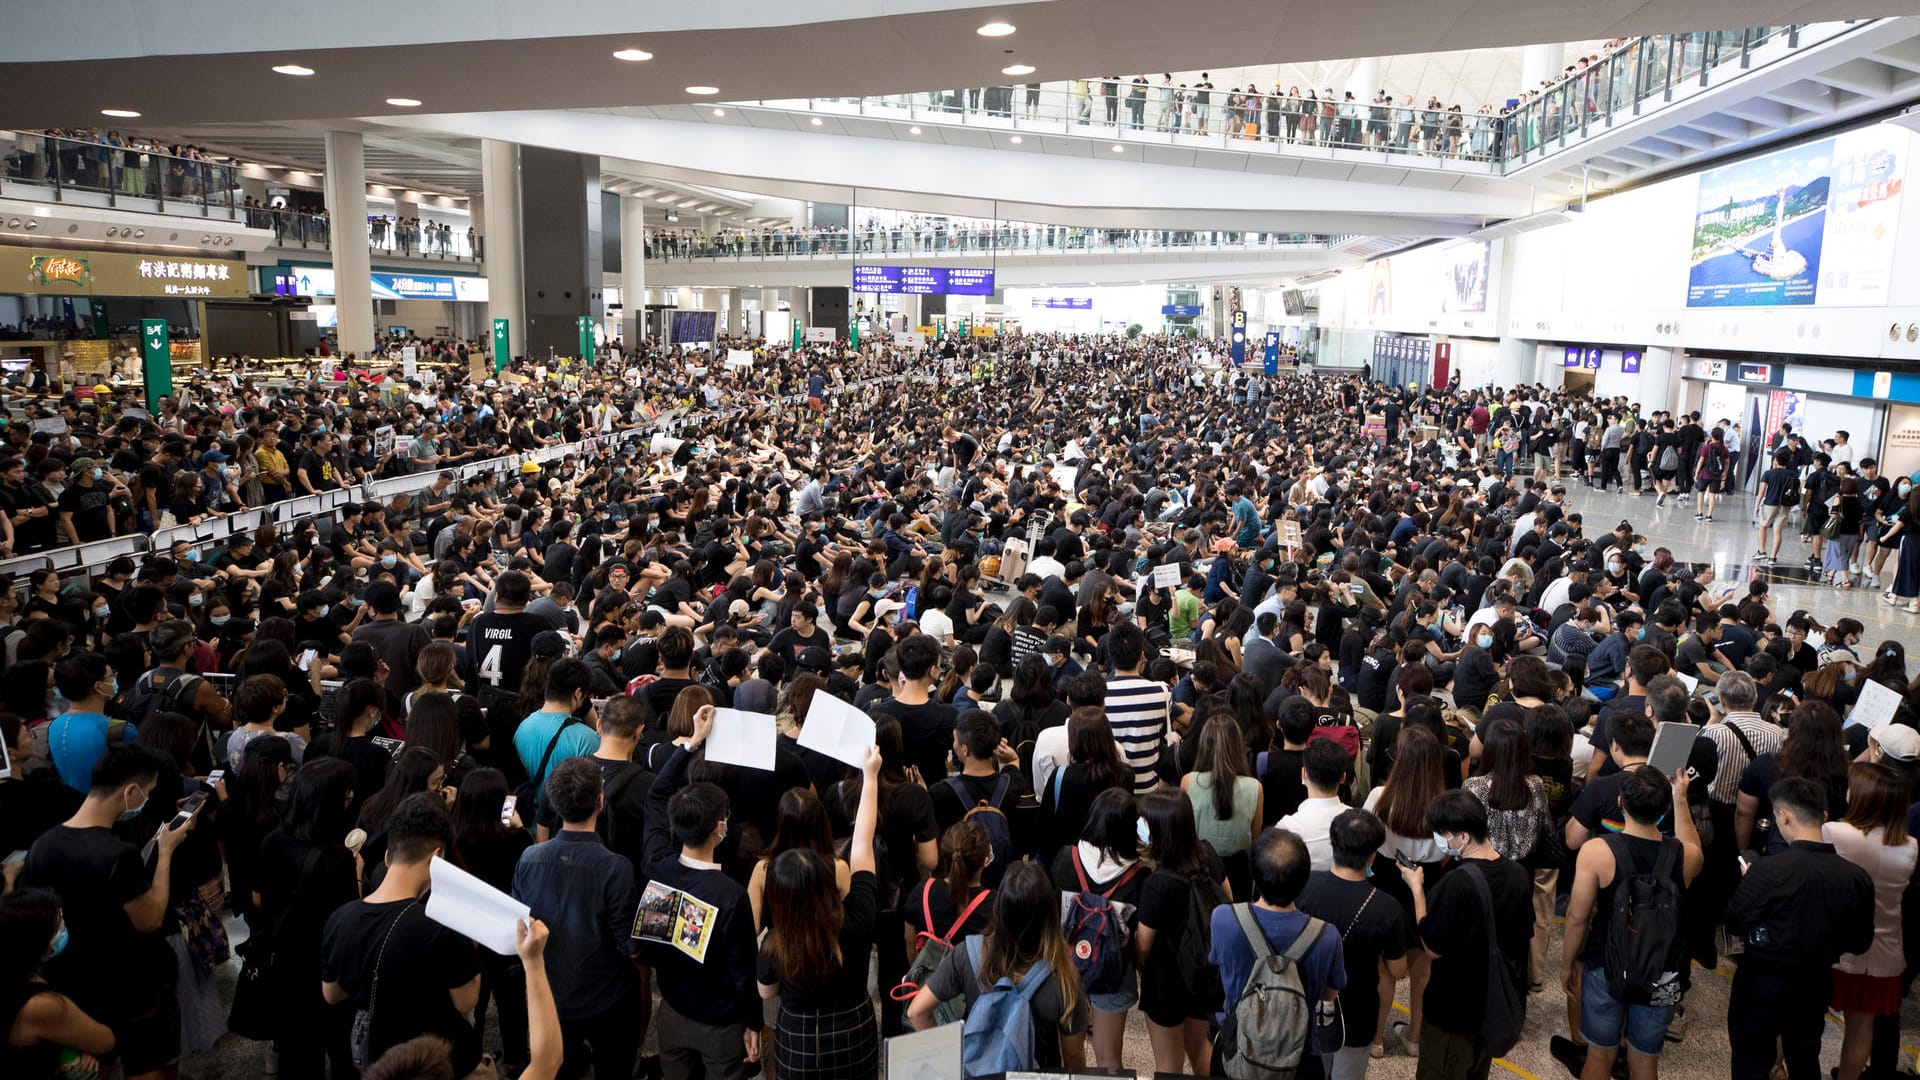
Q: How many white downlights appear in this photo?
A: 12